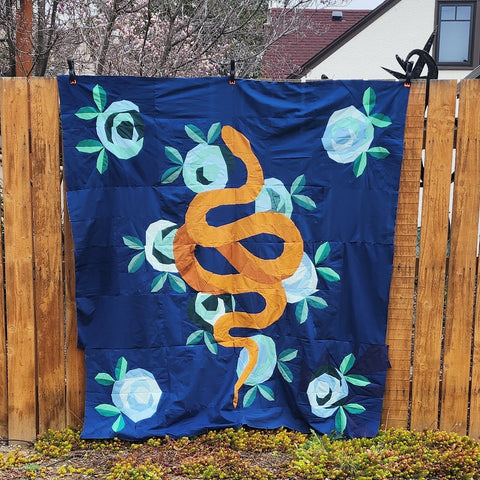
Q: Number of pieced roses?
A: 10